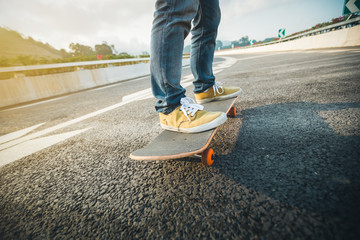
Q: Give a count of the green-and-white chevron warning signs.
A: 3